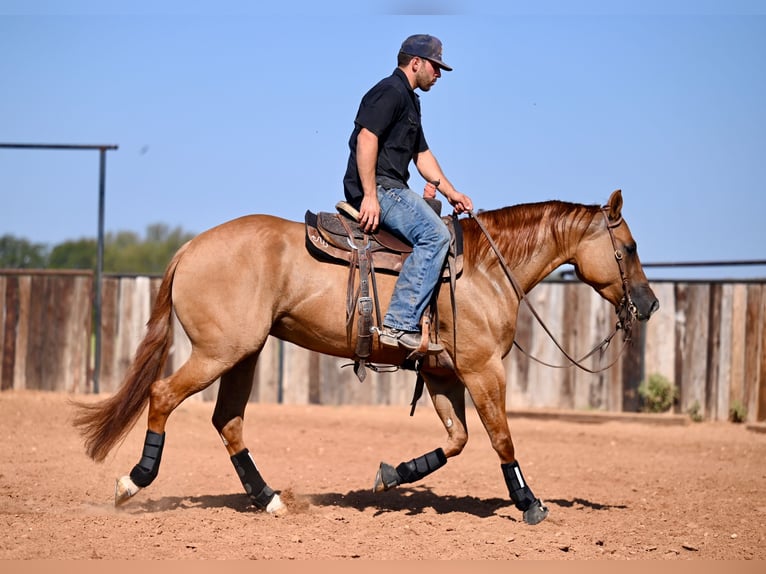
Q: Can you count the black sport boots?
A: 4